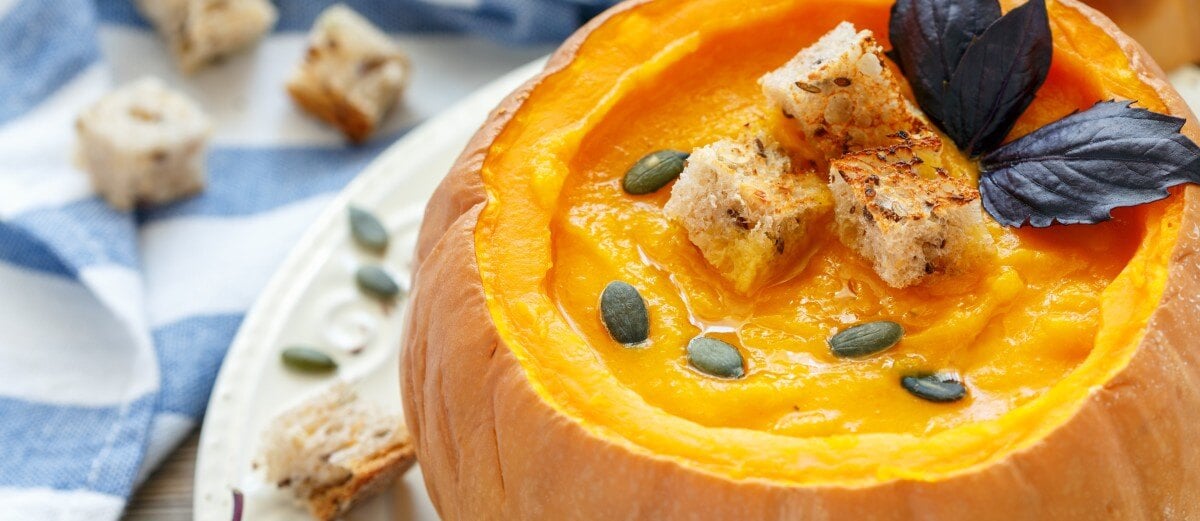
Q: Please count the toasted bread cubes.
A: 7